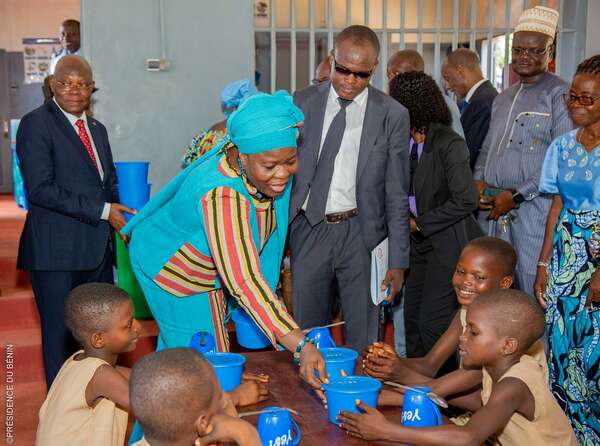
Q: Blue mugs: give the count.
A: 4